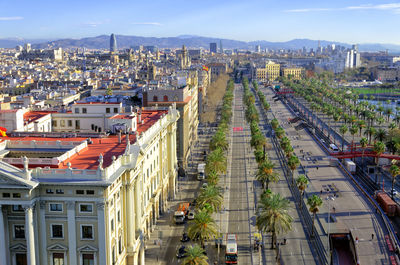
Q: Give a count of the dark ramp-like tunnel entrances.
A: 1